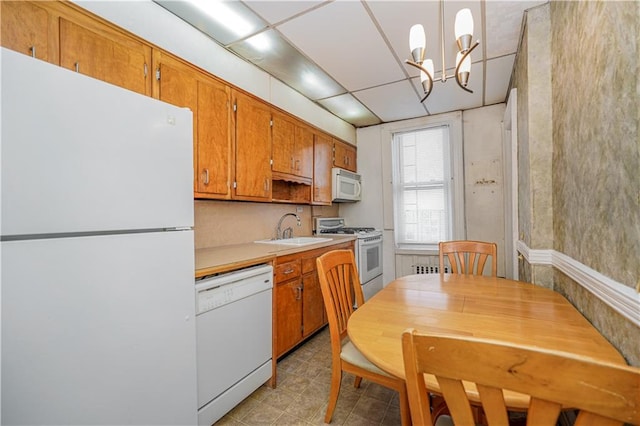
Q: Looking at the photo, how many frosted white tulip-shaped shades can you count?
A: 4